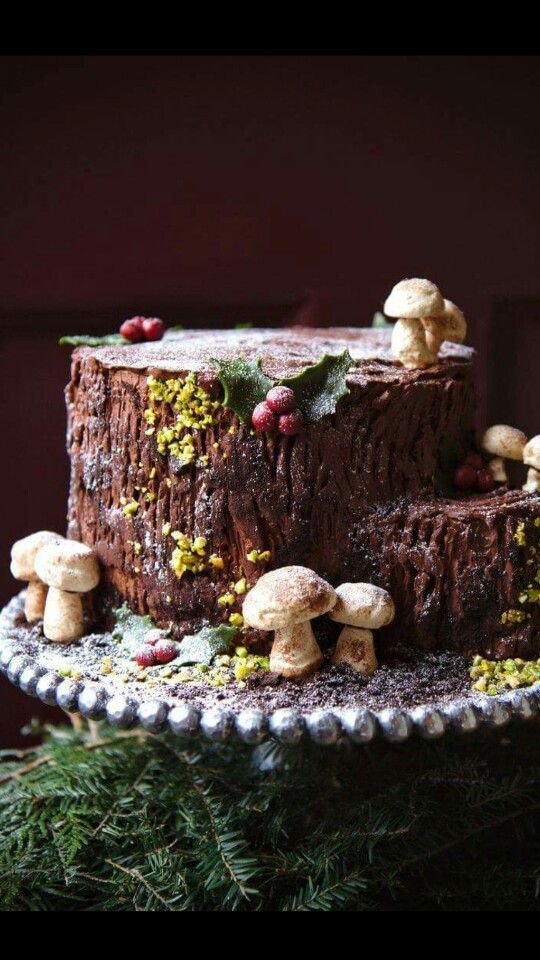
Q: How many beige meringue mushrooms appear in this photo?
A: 8